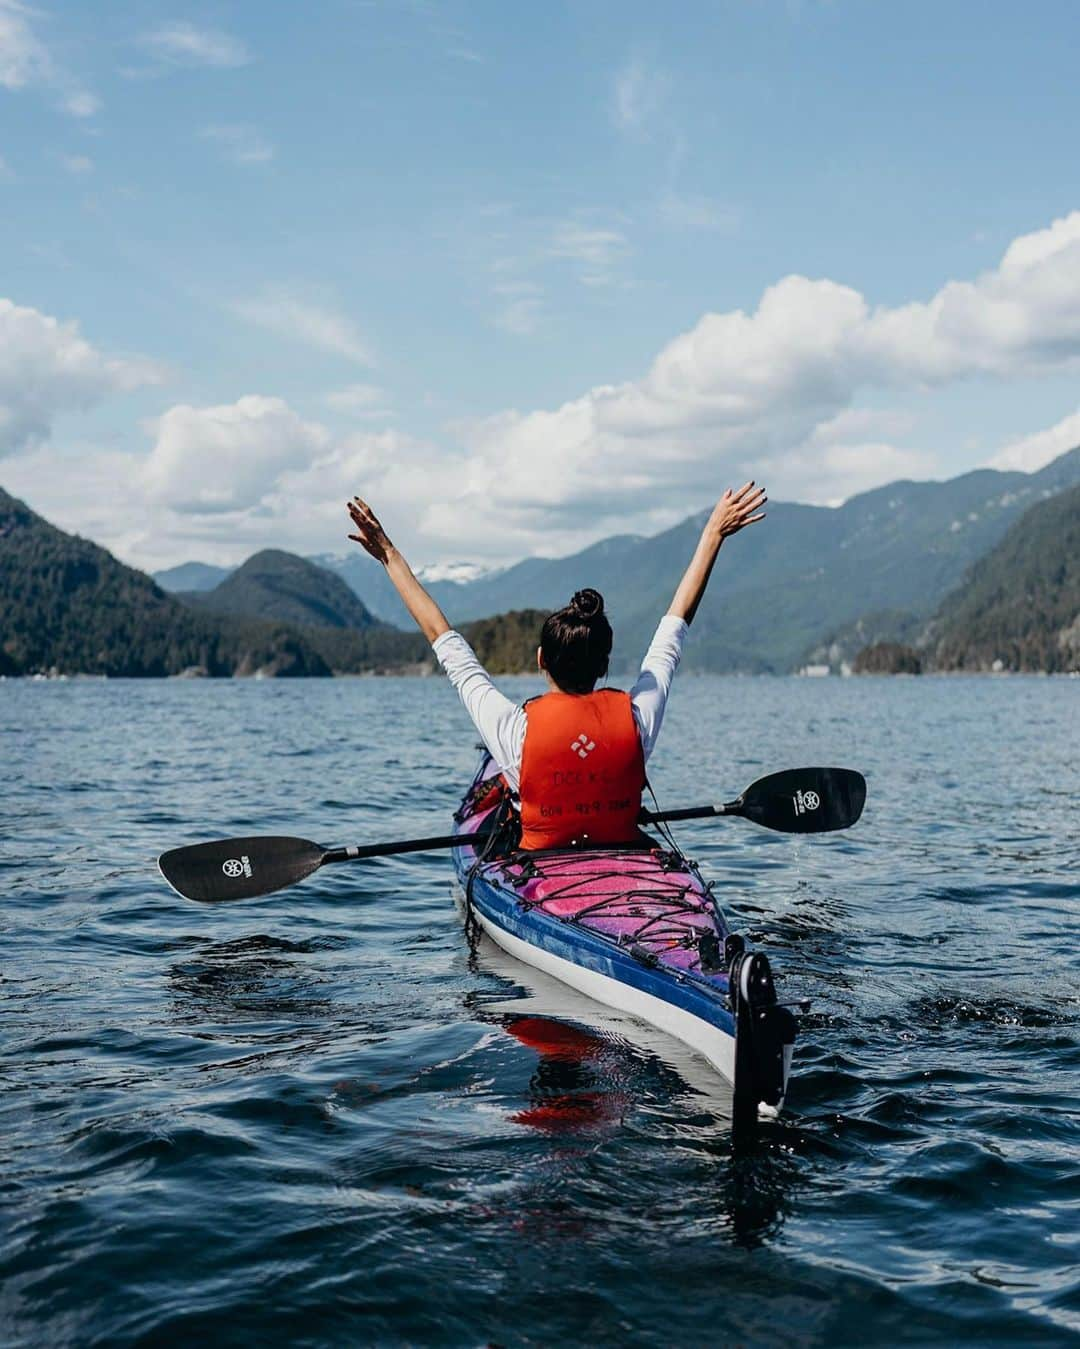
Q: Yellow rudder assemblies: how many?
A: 0